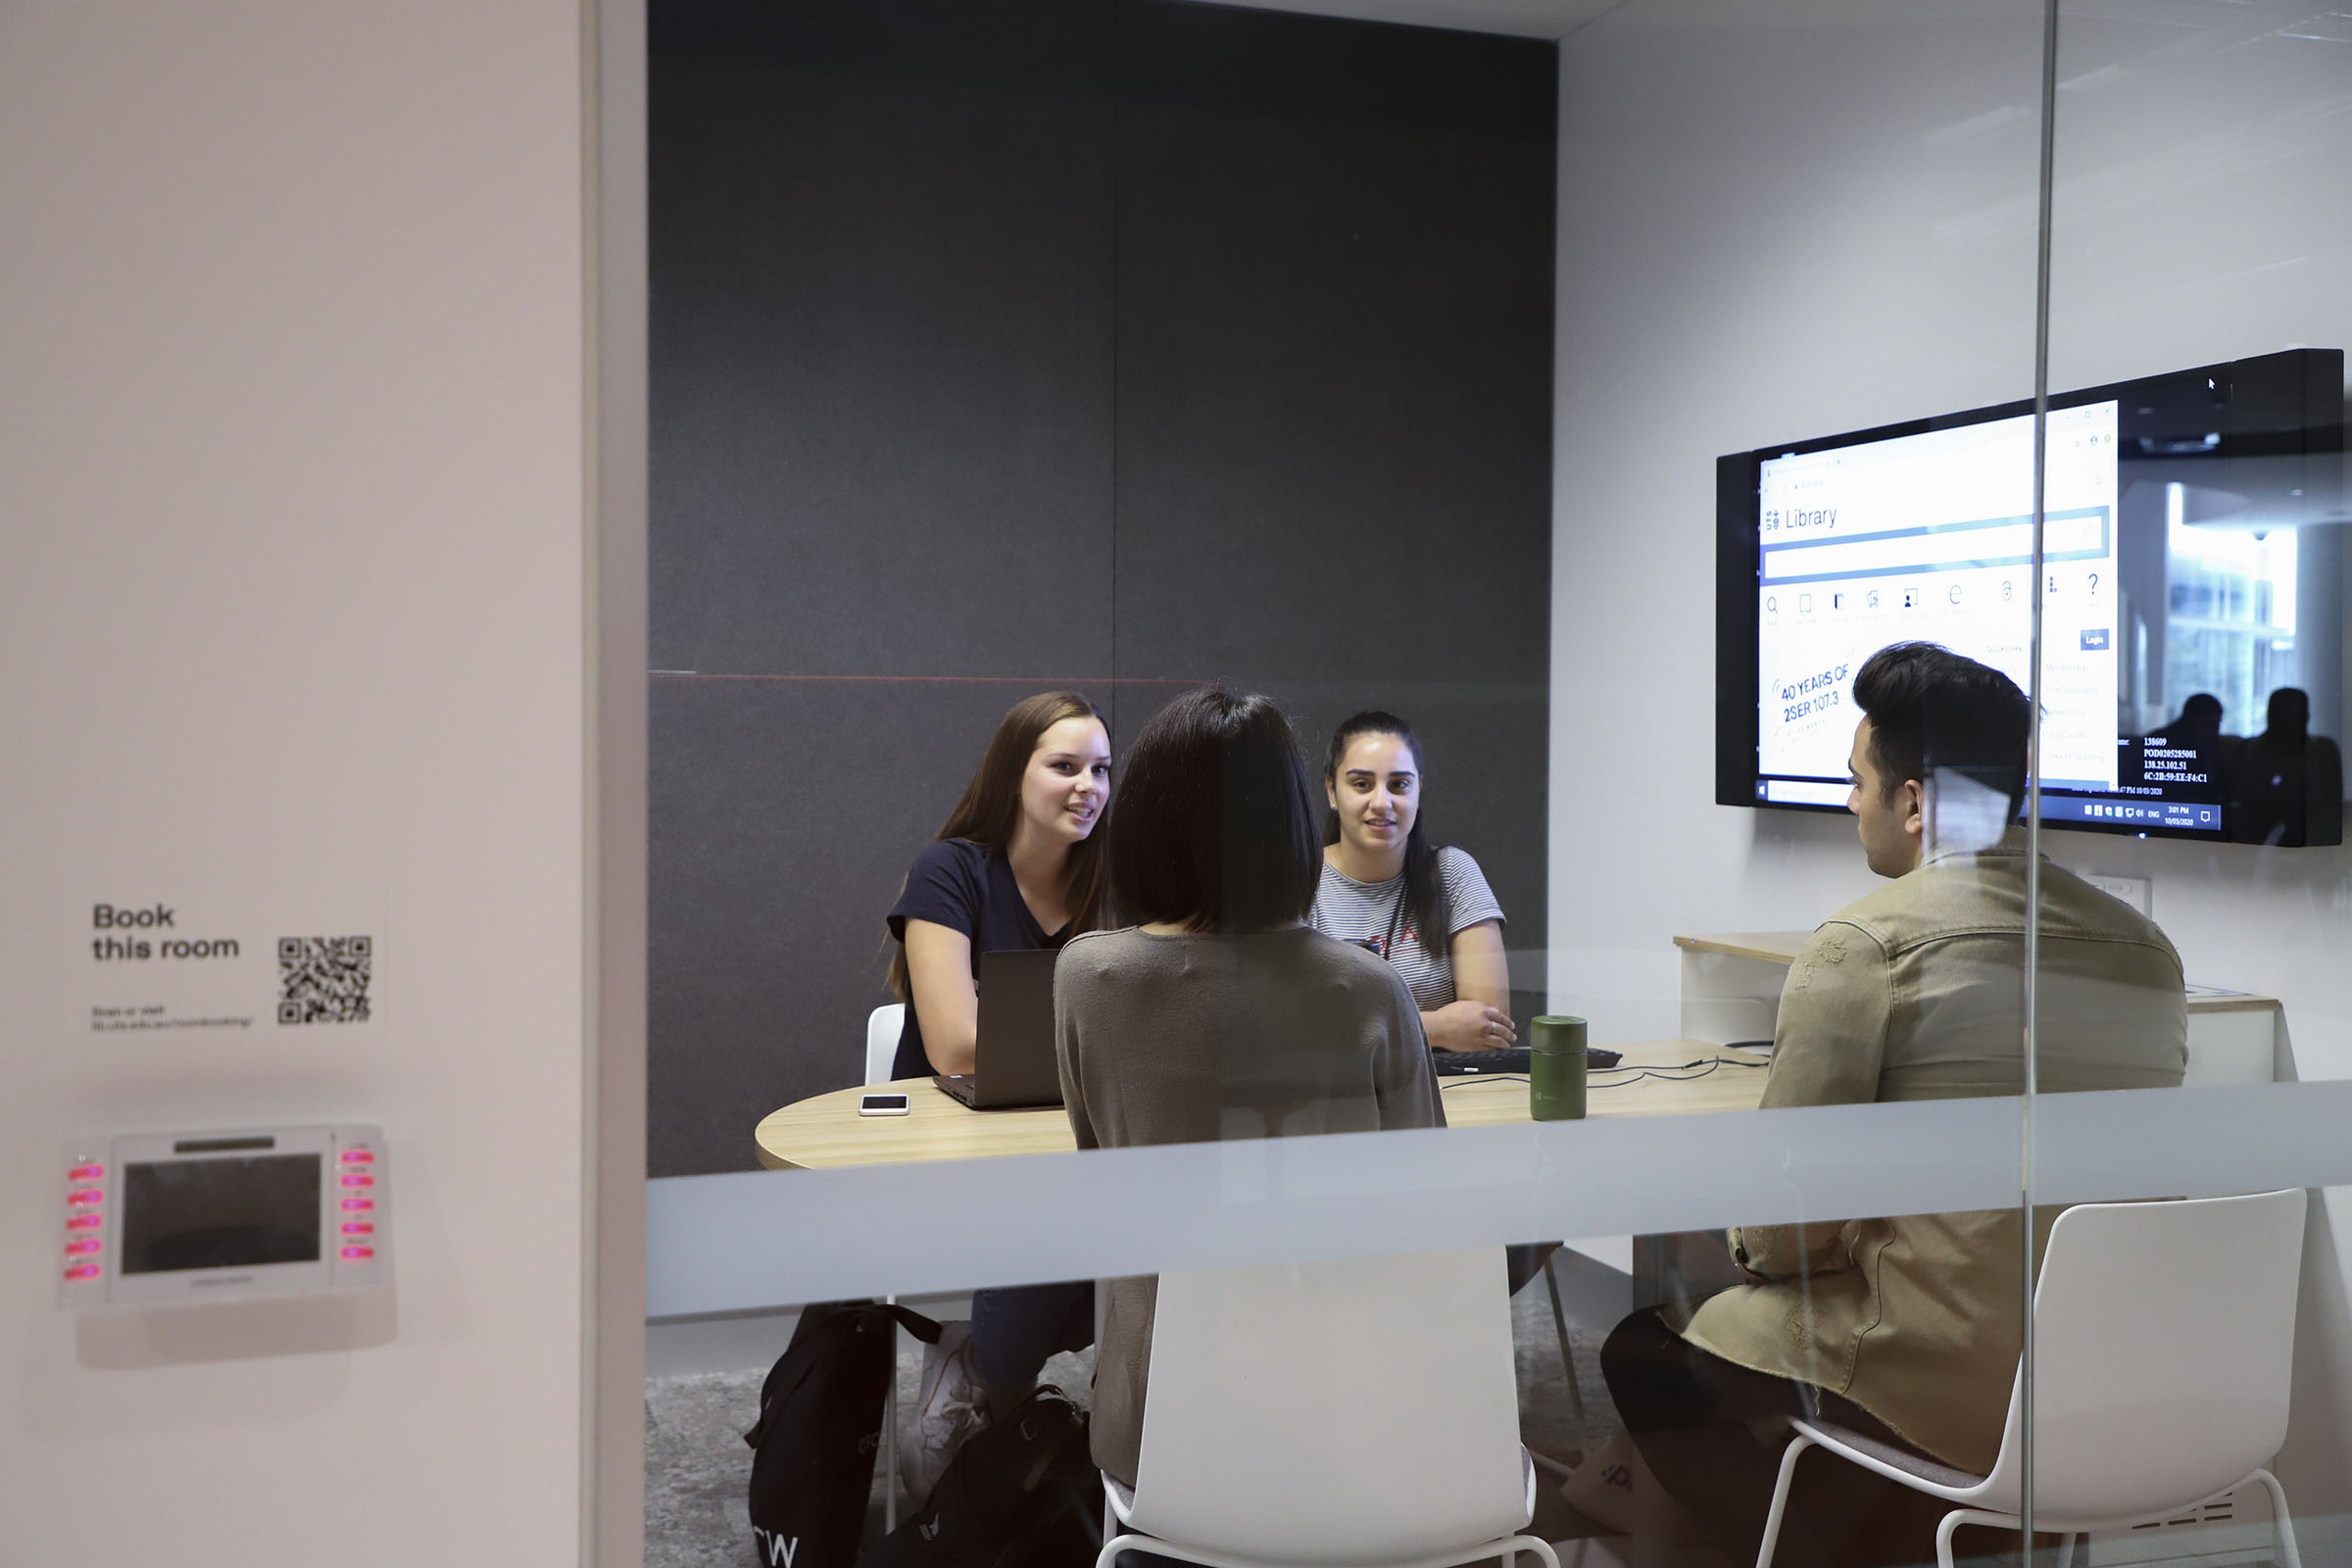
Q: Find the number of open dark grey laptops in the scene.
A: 1